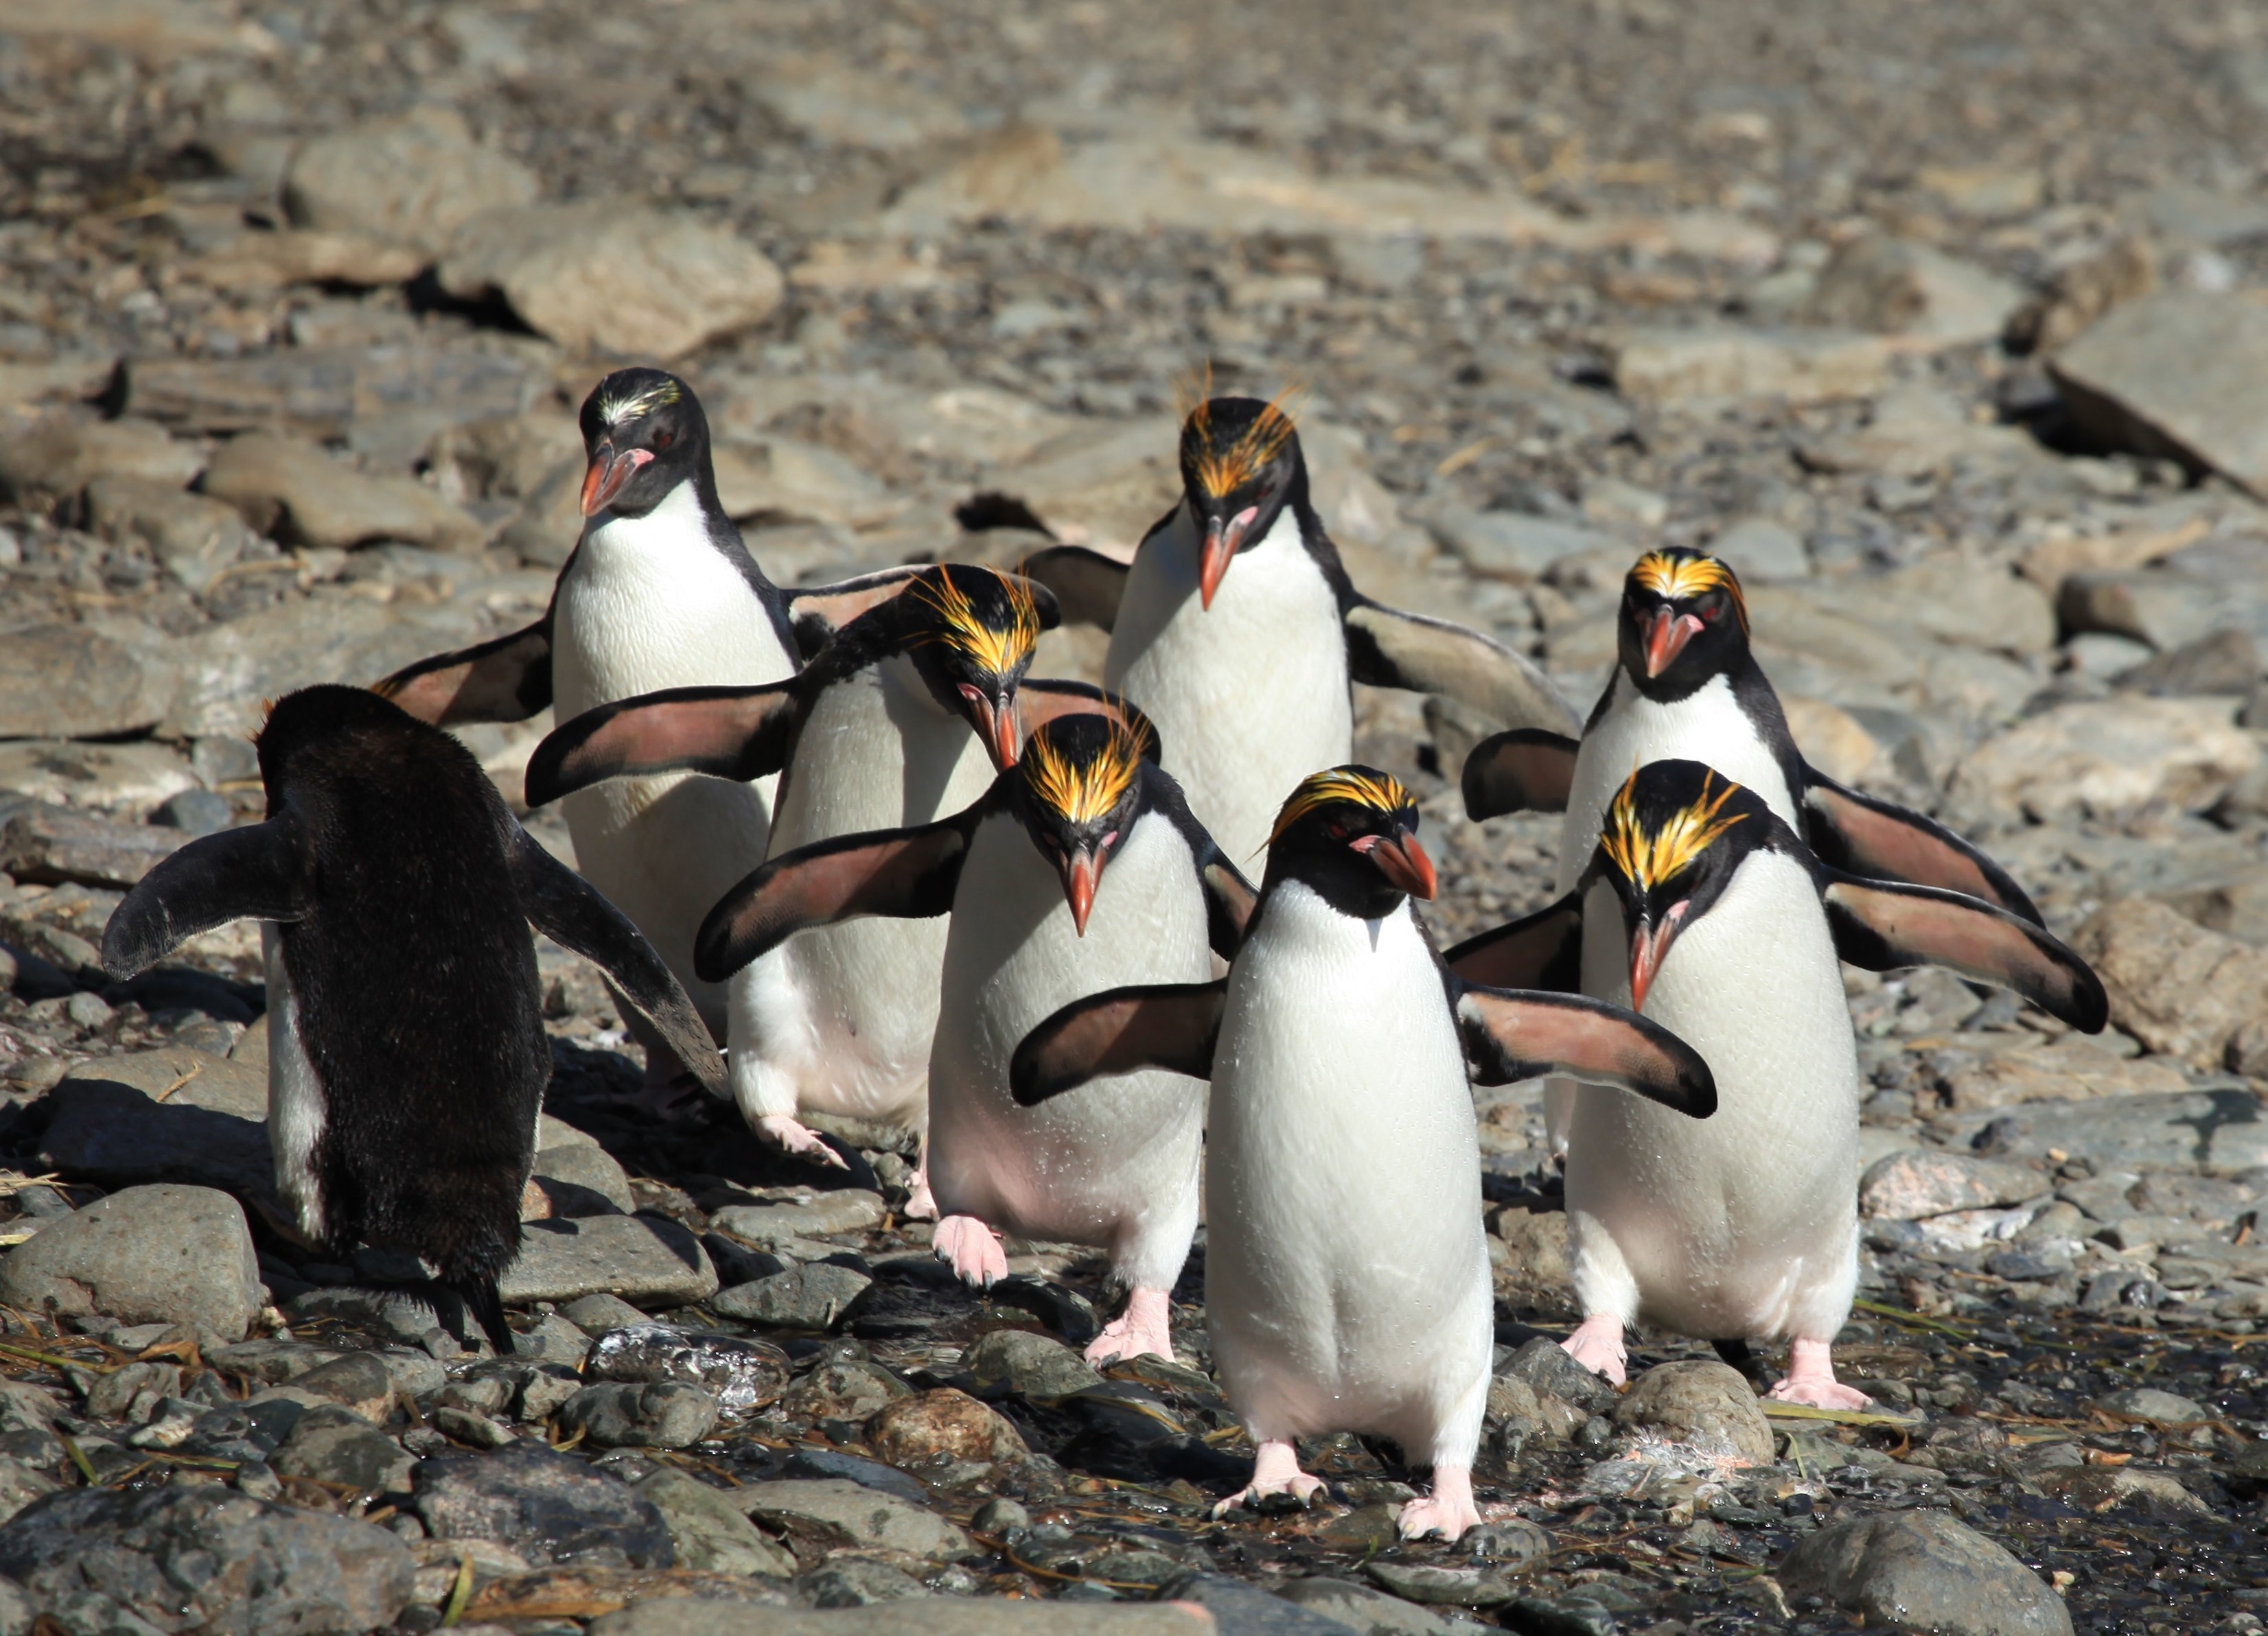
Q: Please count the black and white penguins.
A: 8